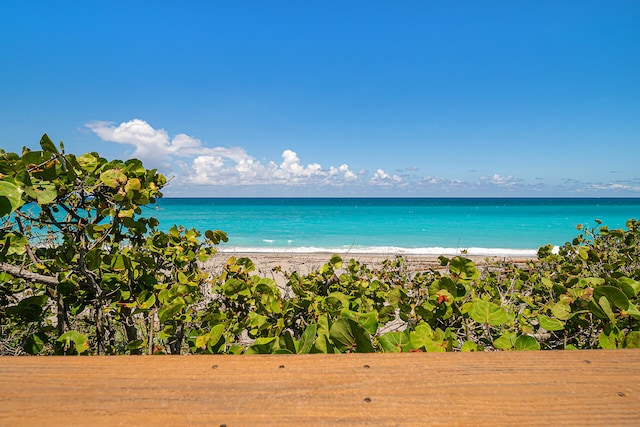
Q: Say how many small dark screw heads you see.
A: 7